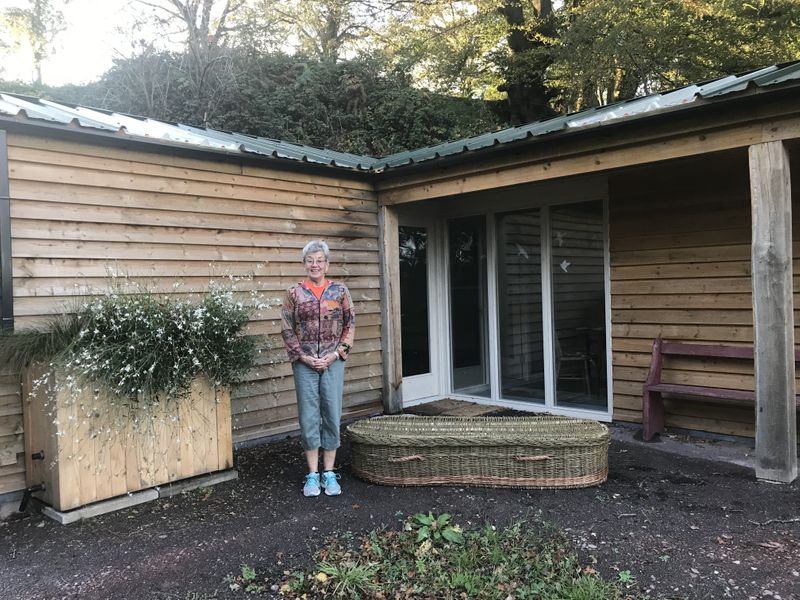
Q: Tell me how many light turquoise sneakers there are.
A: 2